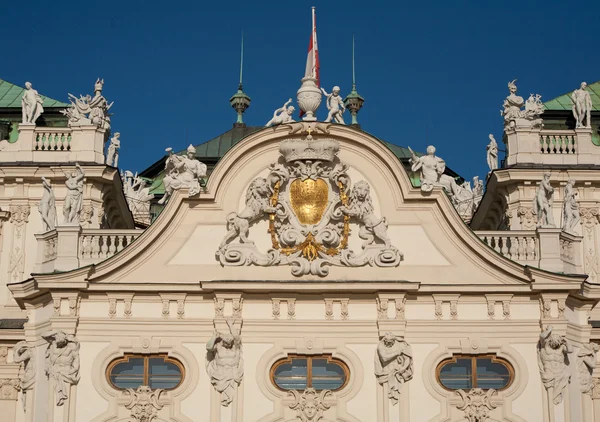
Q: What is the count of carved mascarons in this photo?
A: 3